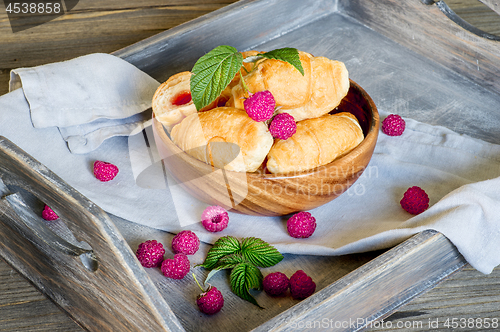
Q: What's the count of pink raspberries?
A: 14